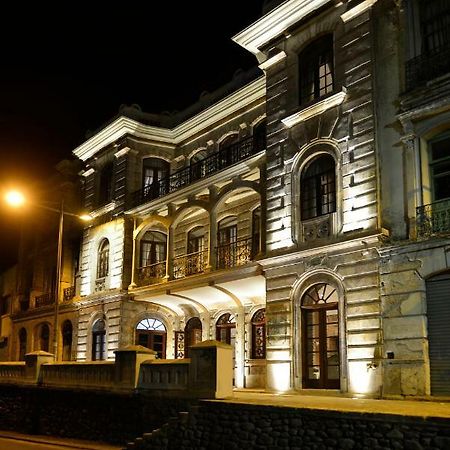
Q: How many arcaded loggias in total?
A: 1